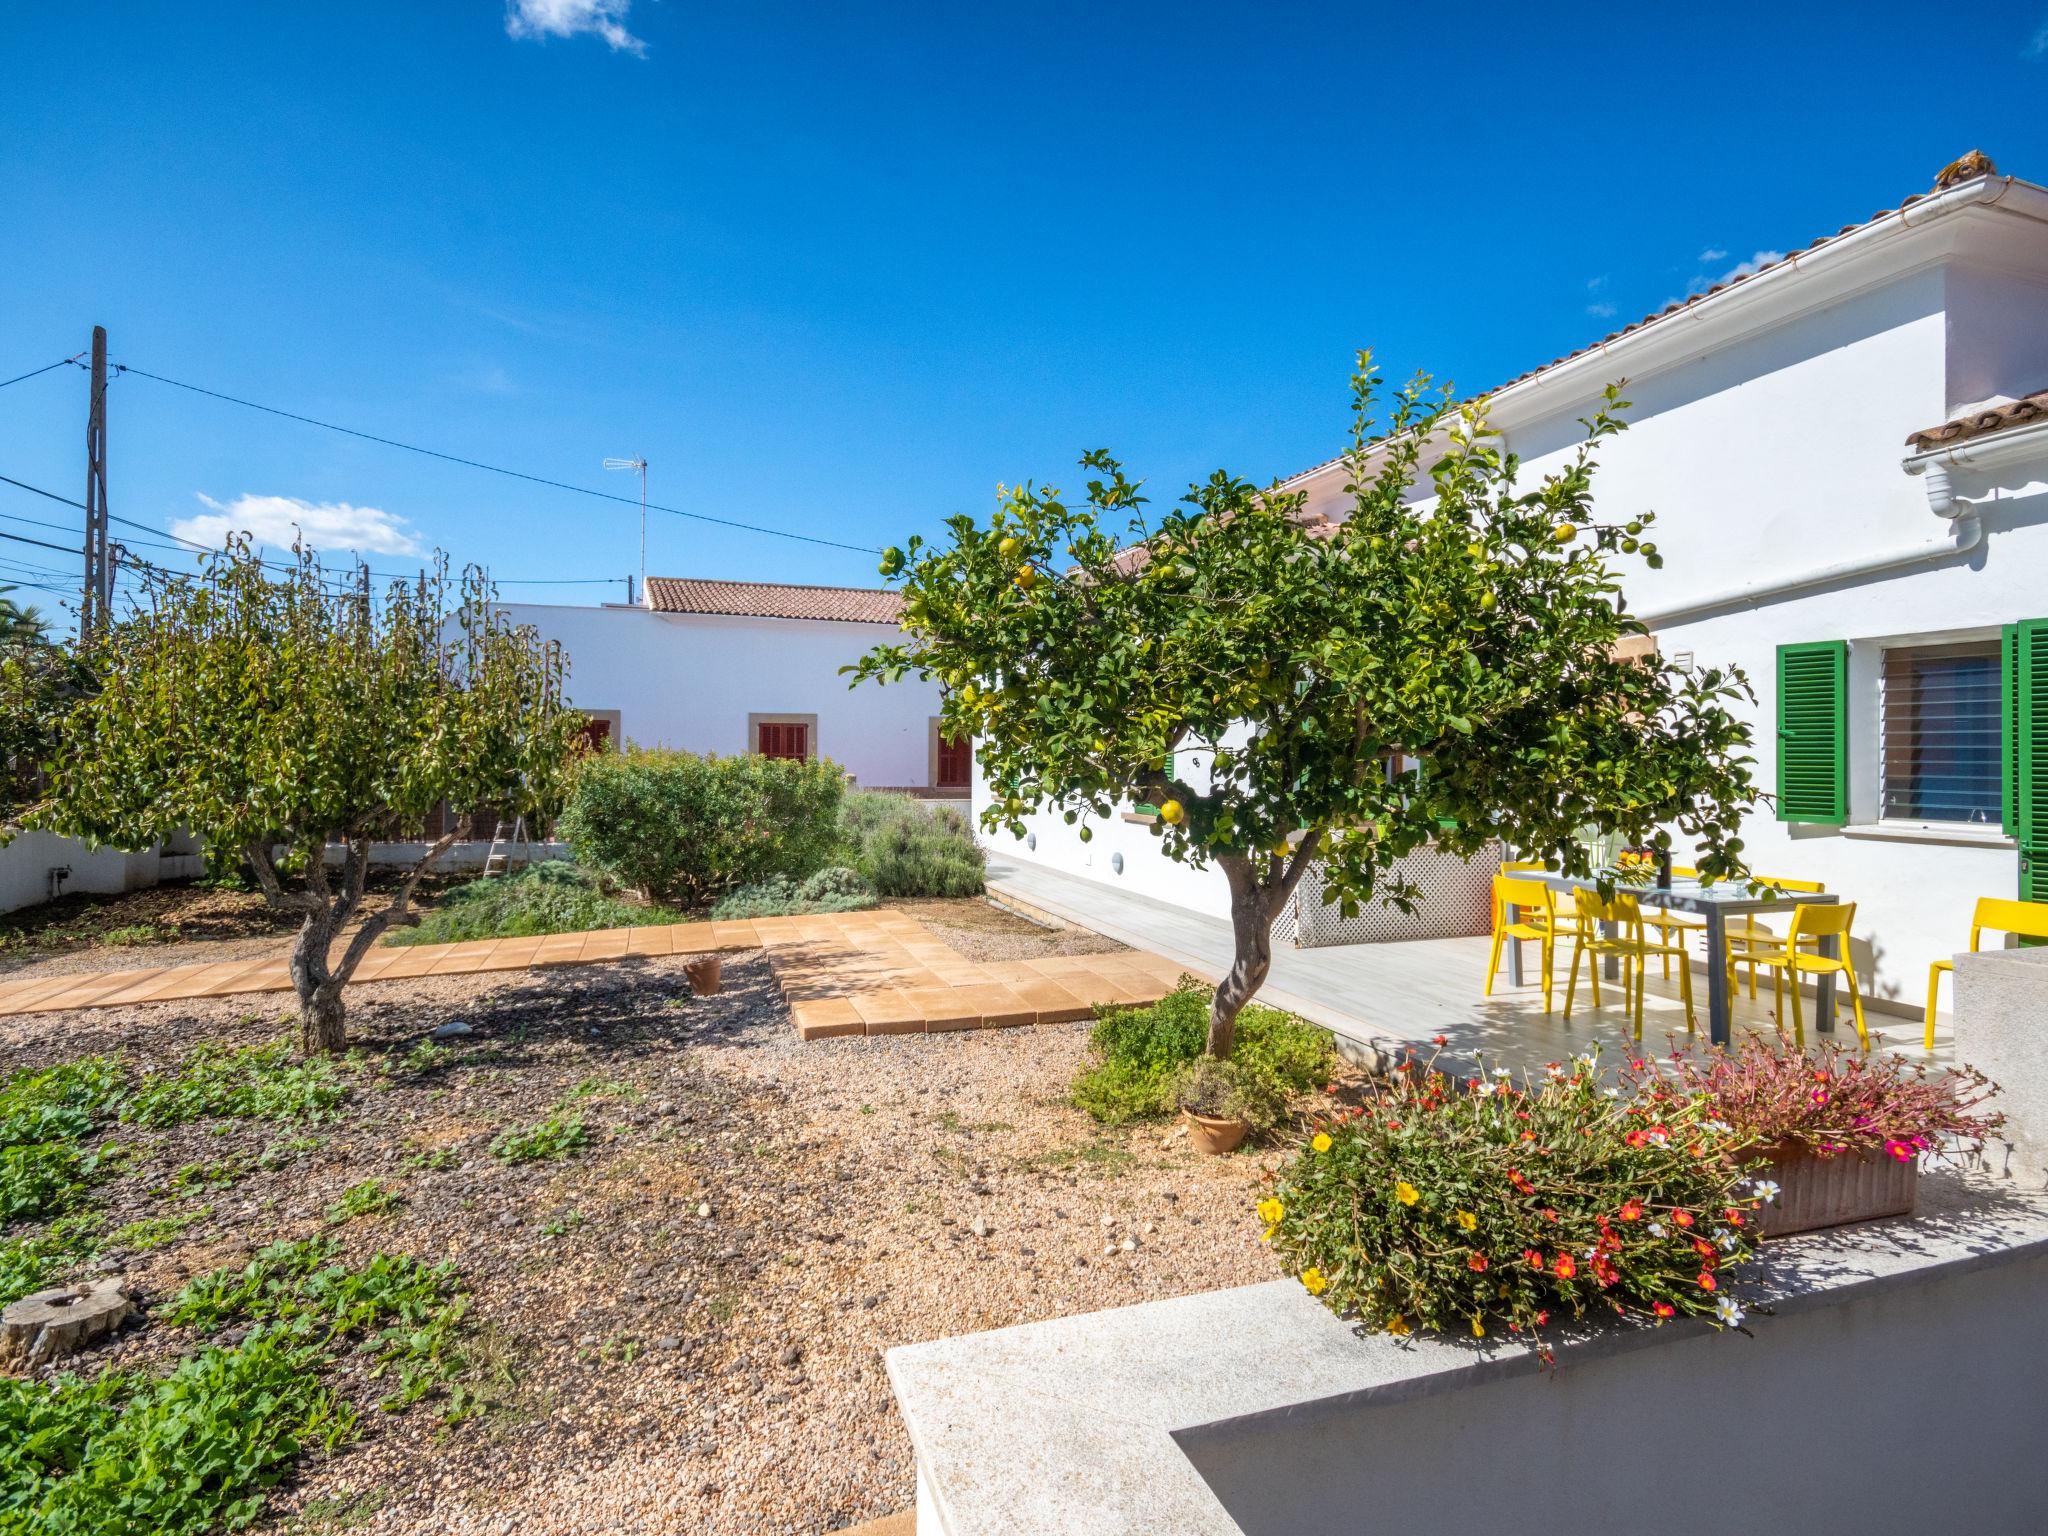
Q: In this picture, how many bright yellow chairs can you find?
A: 7